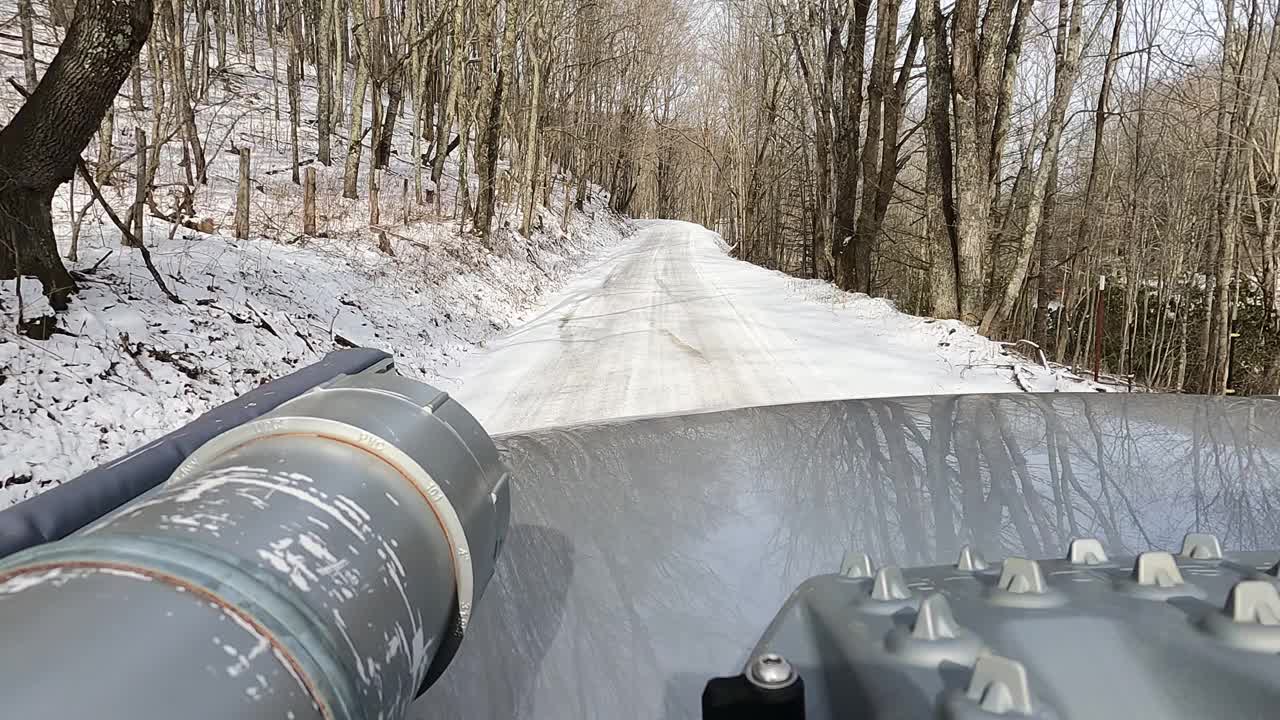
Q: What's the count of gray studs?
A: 10